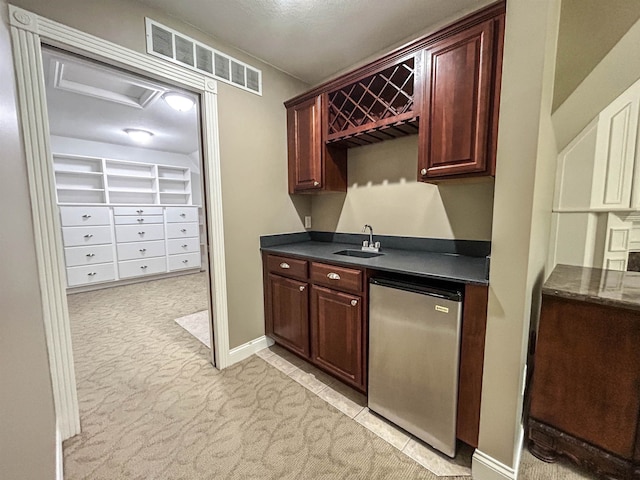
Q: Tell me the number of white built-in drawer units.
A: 3